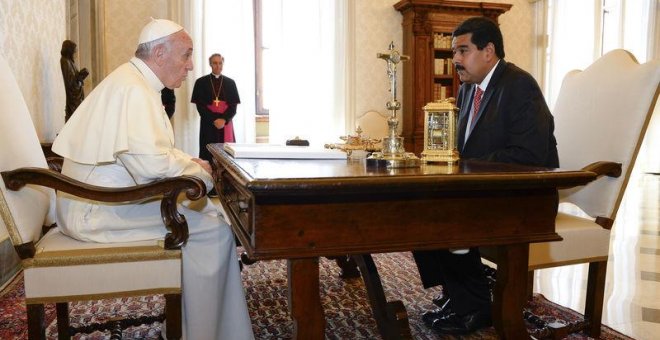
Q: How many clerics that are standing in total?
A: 1